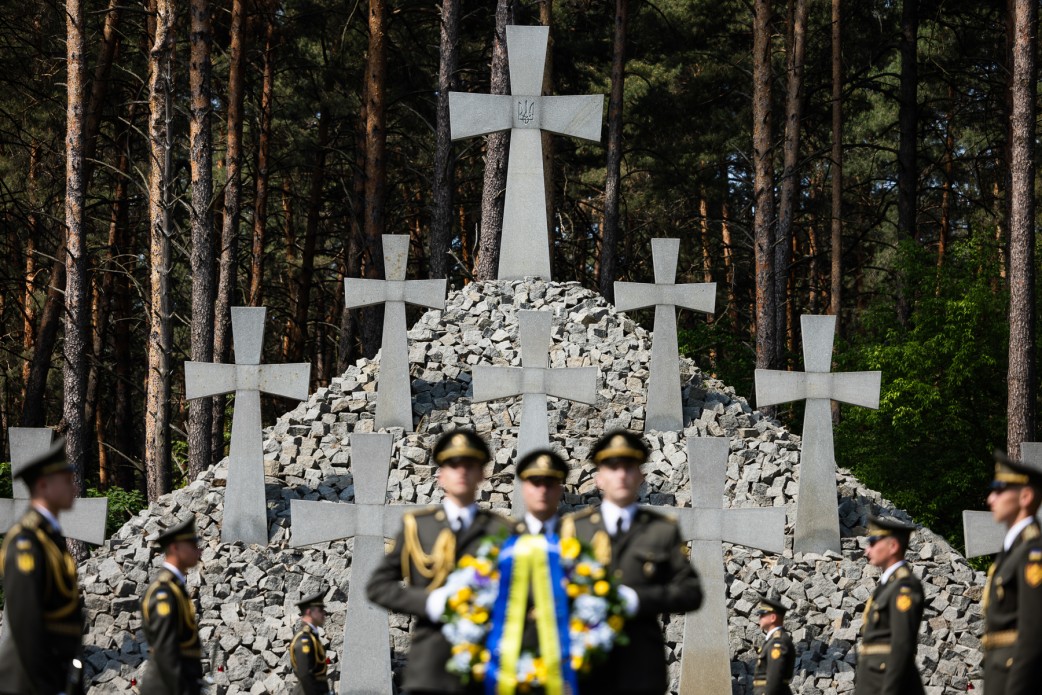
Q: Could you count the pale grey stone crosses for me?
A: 10